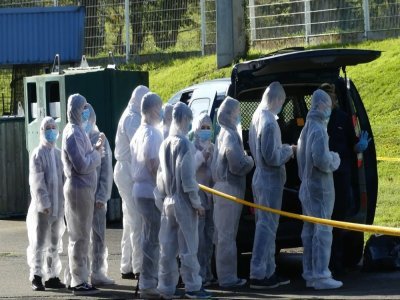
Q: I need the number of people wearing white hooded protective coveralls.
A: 11